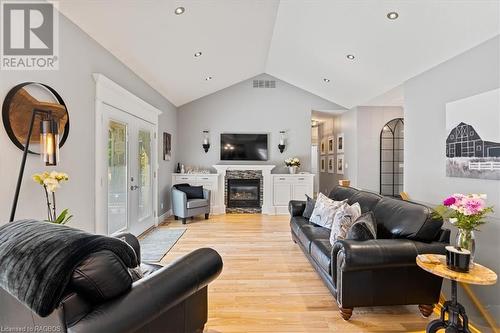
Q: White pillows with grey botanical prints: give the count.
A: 2